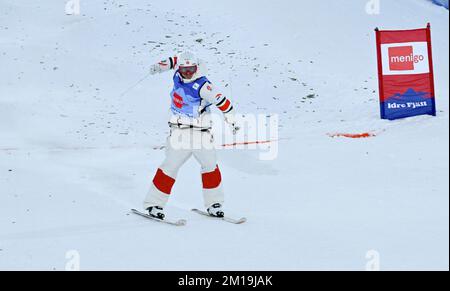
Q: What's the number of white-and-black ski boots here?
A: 2